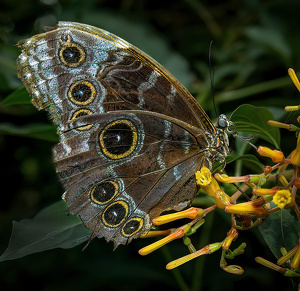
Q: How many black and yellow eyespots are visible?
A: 7